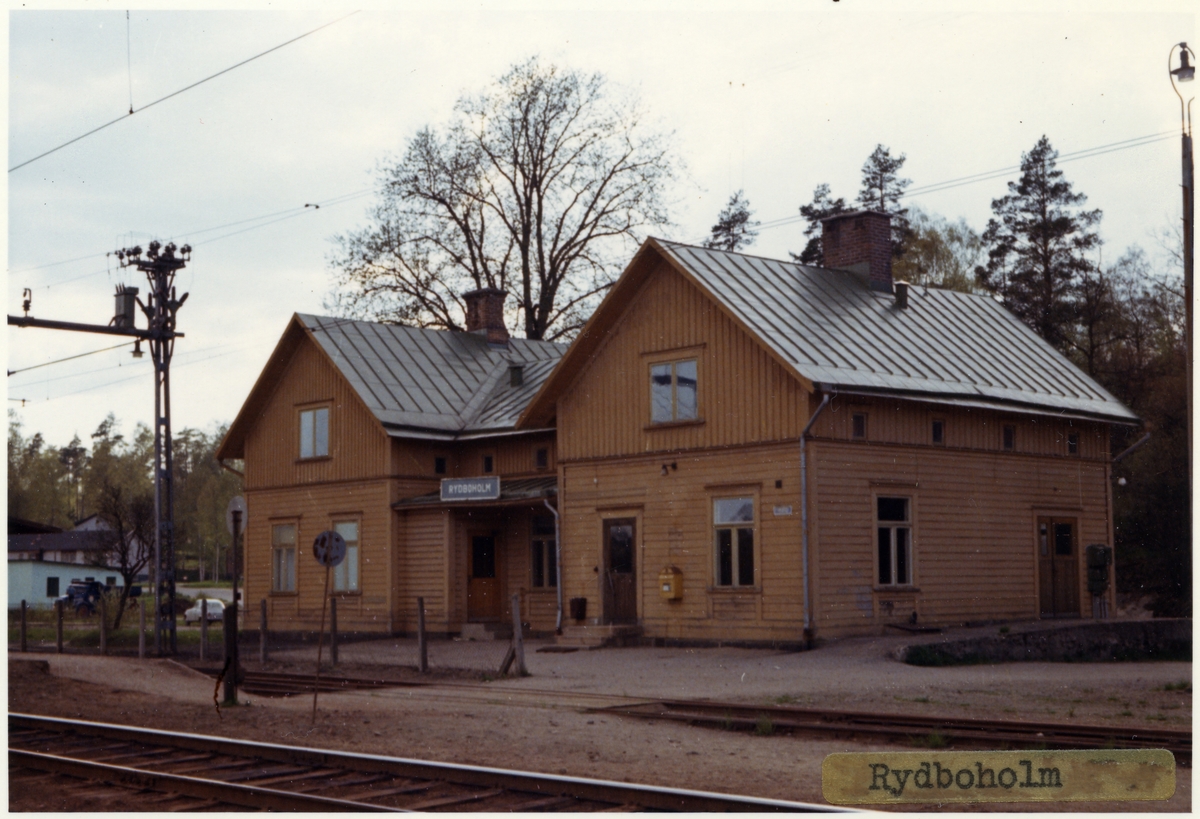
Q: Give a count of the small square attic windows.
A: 7